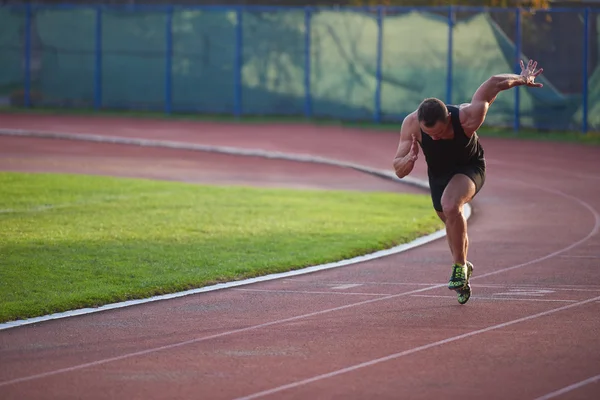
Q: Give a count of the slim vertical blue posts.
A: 9